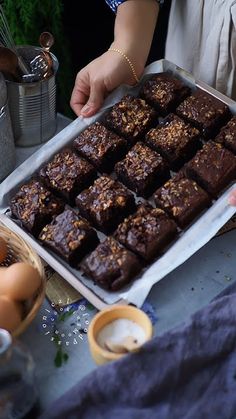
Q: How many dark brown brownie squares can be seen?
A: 15